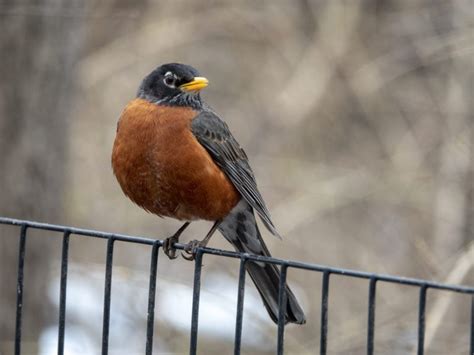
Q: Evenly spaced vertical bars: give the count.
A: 11